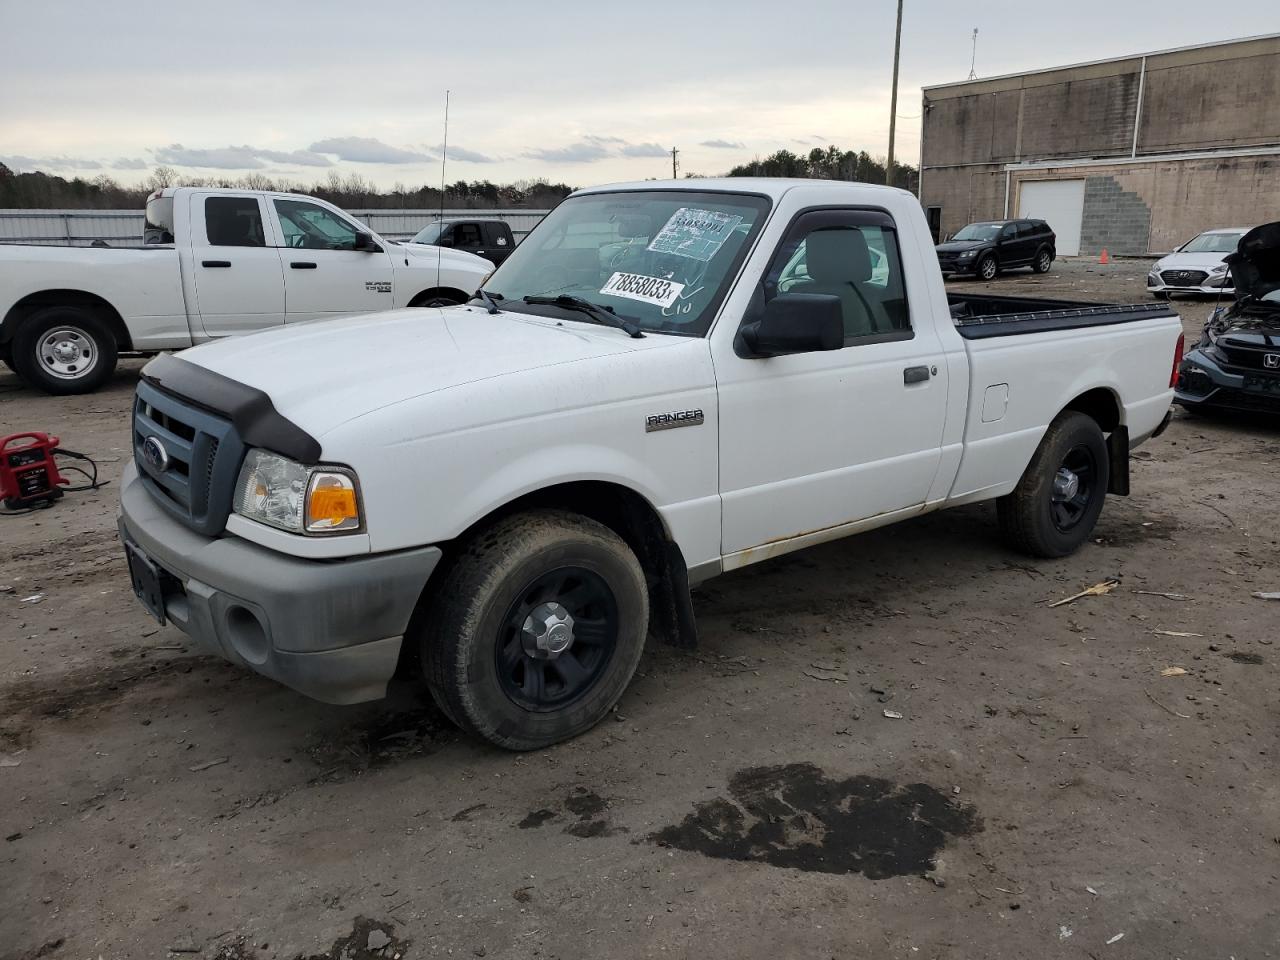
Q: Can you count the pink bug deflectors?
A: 0